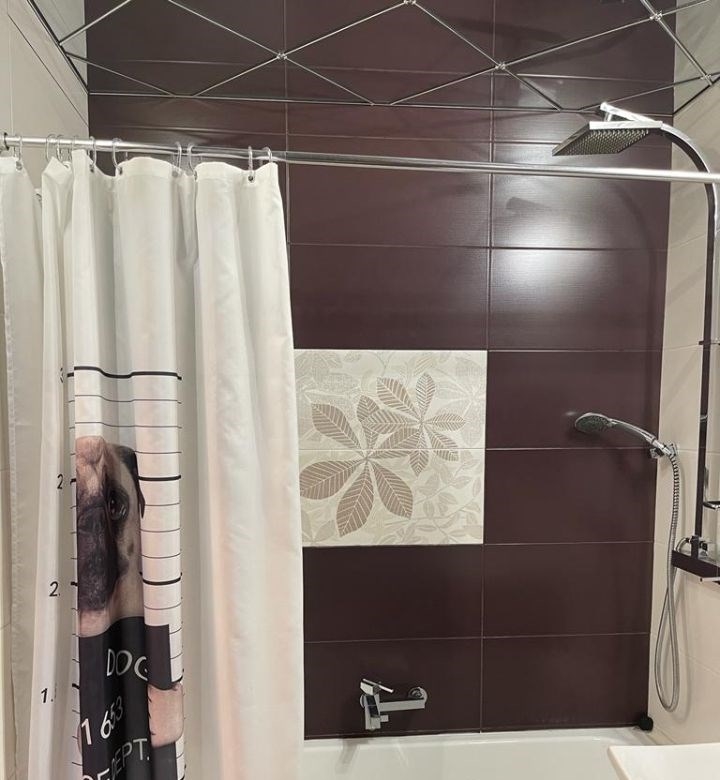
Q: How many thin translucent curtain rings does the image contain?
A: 10